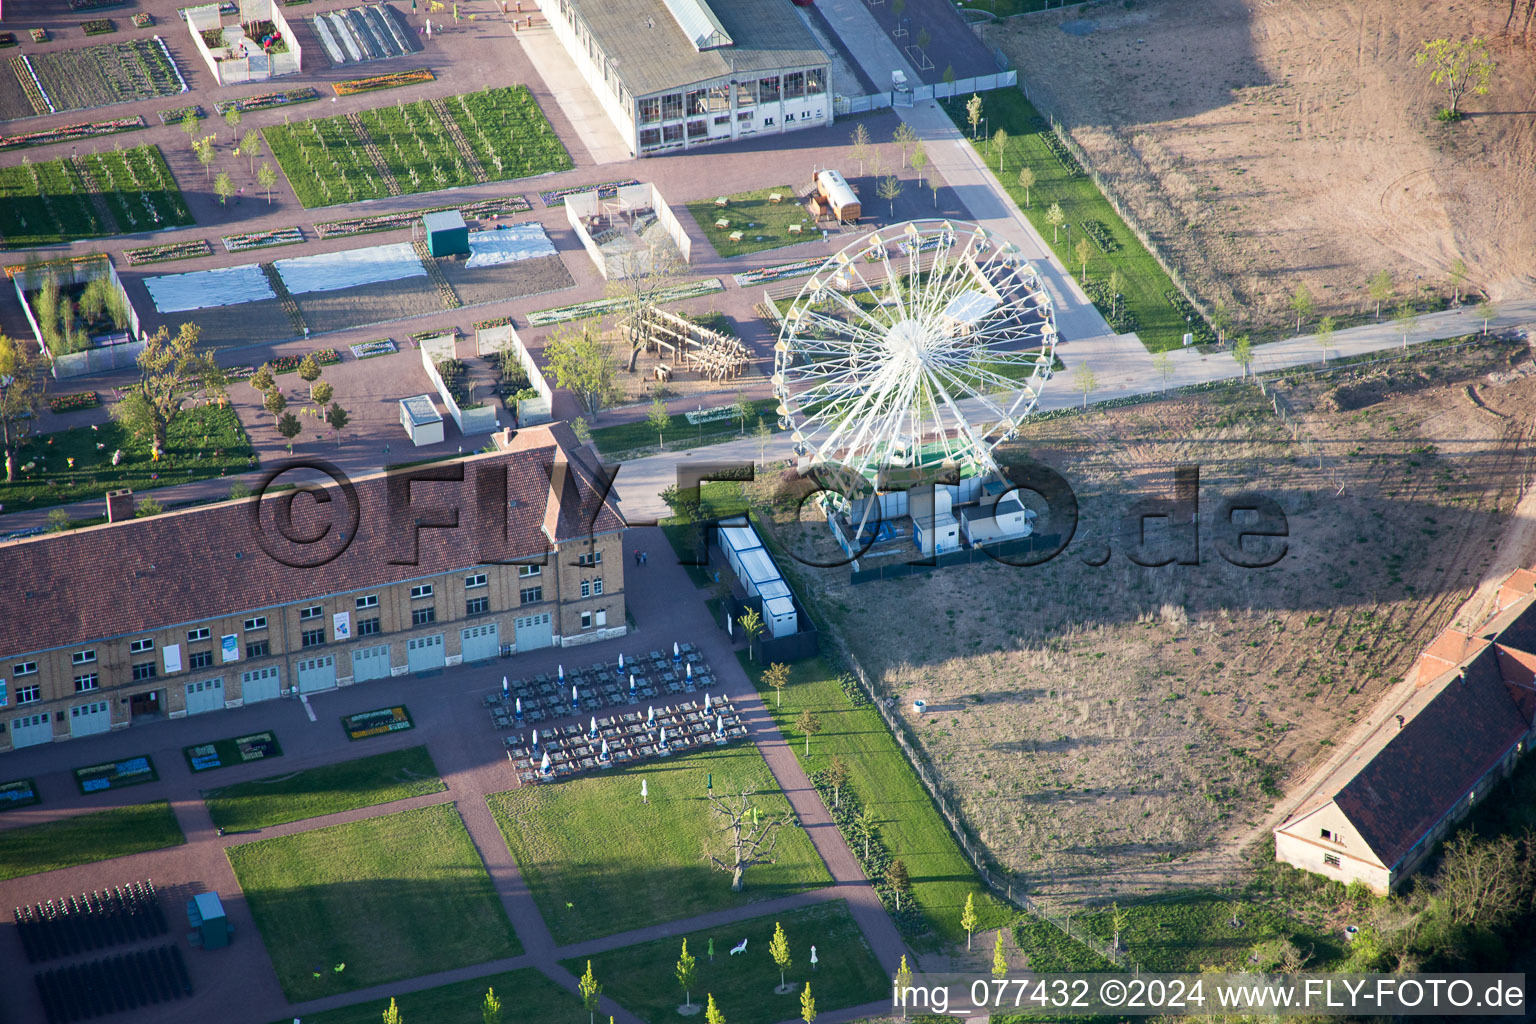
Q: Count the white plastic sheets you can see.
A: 3